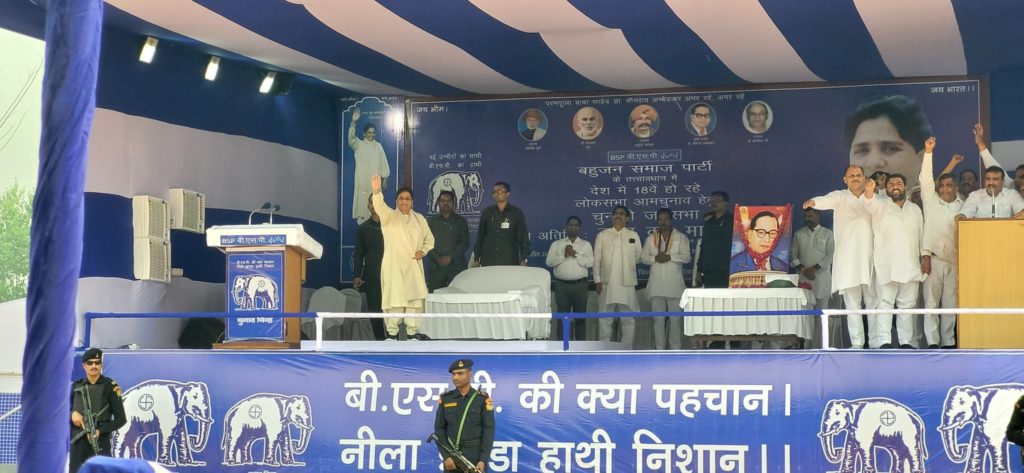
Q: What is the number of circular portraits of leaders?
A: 5